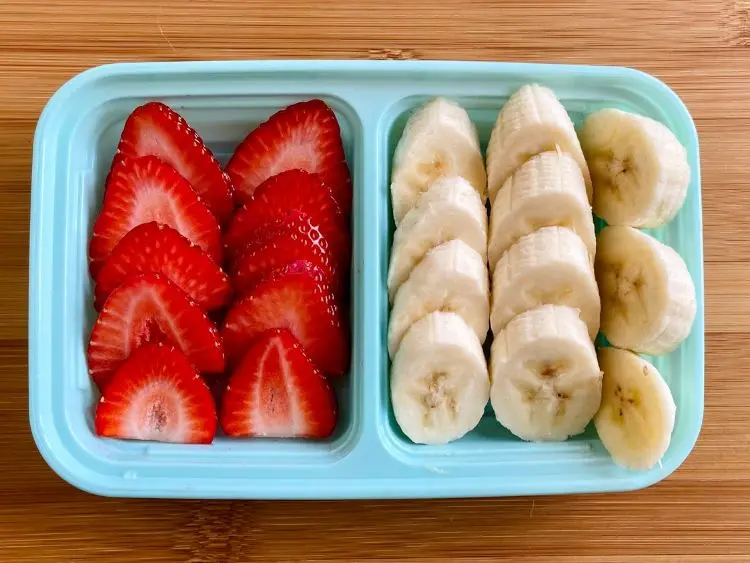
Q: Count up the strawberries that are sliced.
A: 10